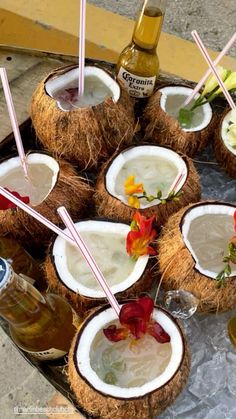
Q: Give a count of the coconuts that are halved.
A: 8